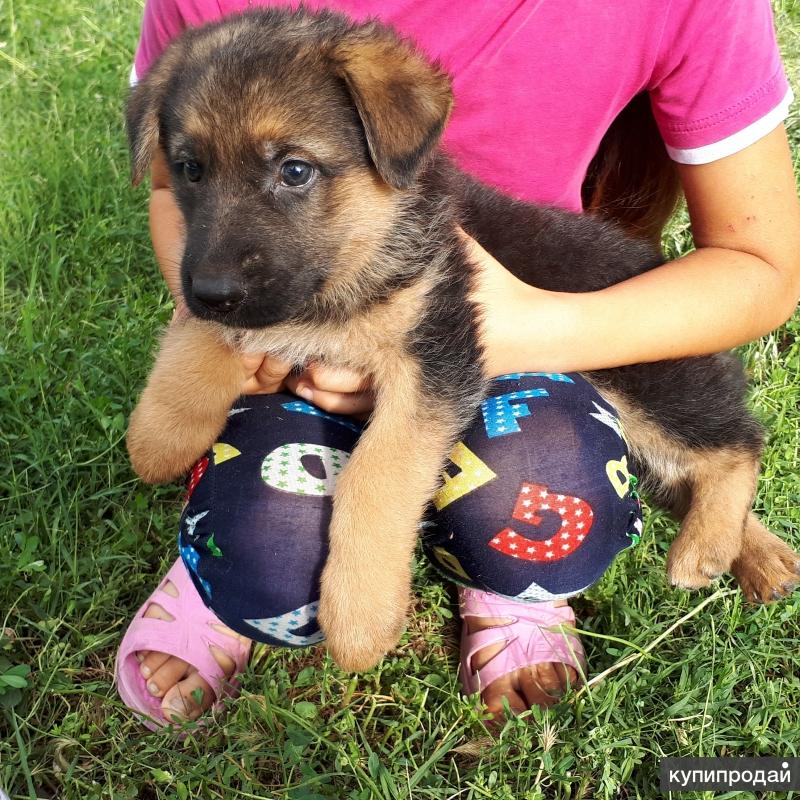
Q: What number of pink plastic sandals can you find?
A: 2